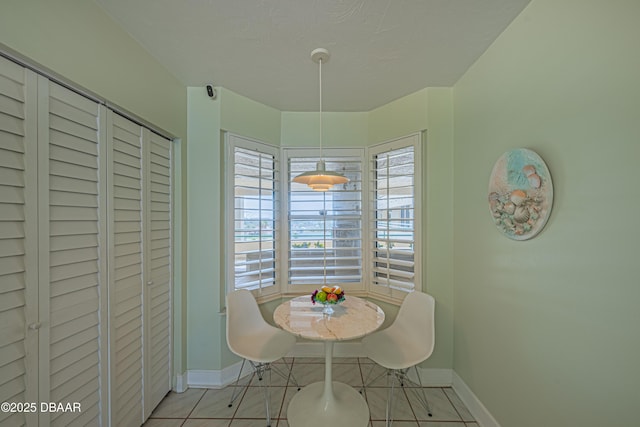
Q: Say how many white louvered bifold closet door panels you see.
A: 4